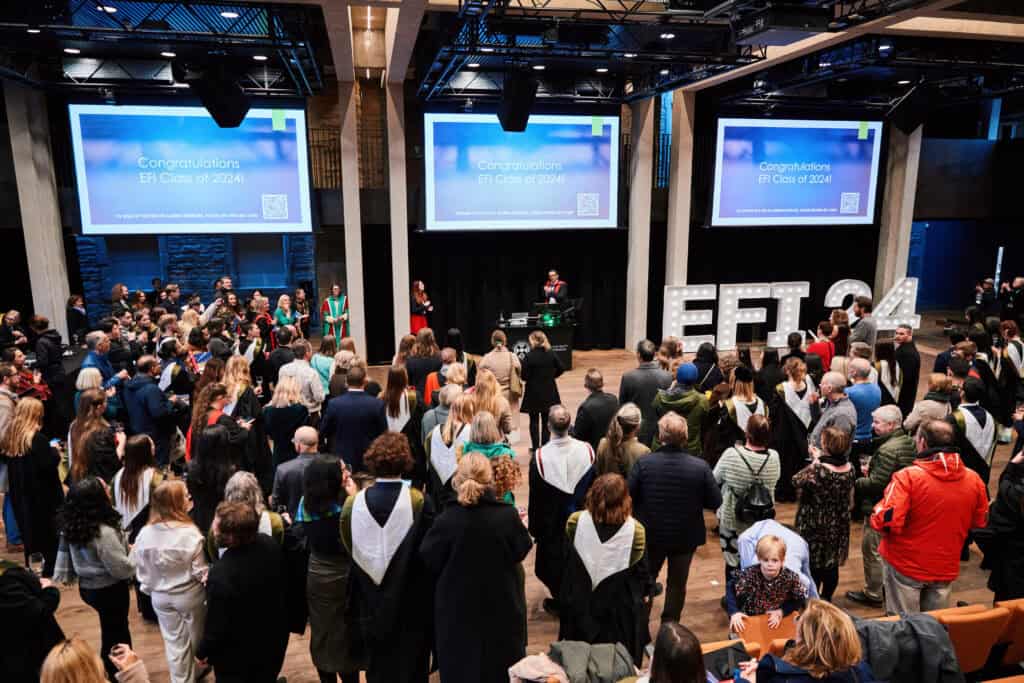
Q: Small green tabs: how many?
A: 3